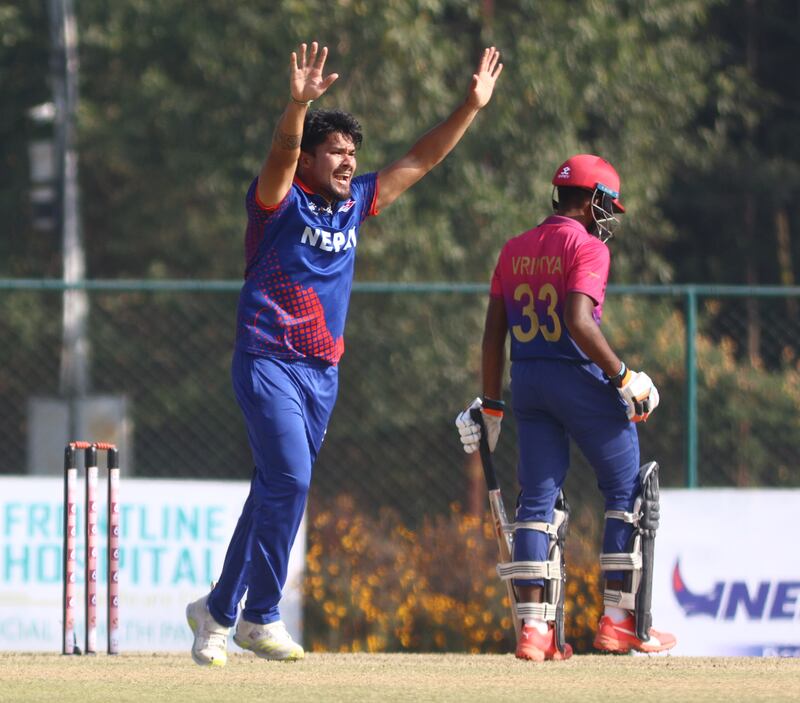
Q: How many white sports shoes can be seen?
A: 2